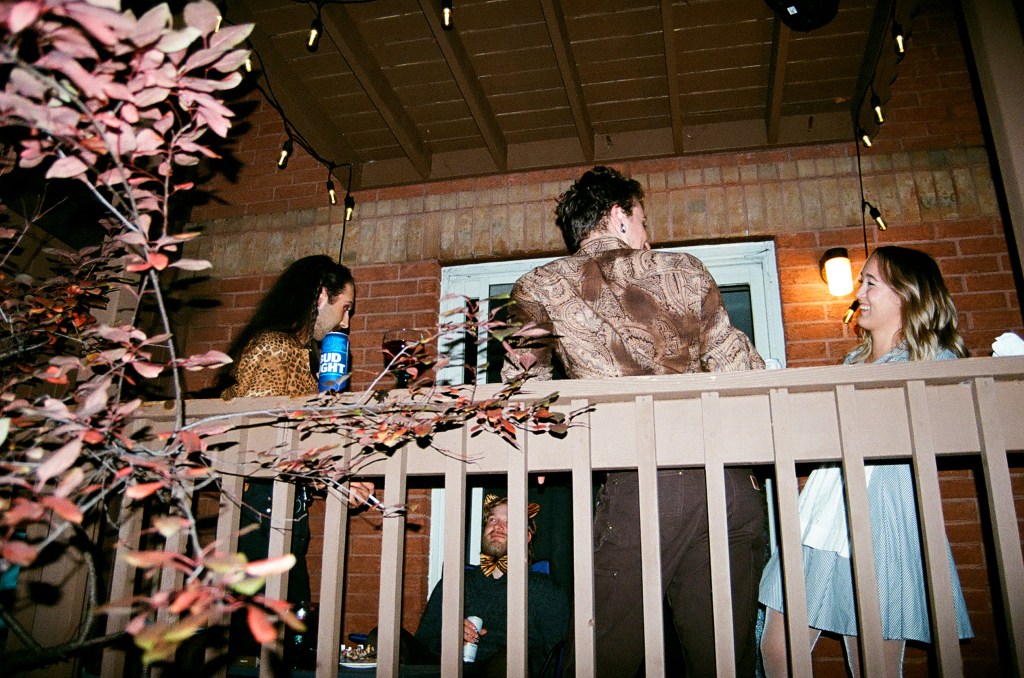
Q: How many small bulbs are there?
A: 12